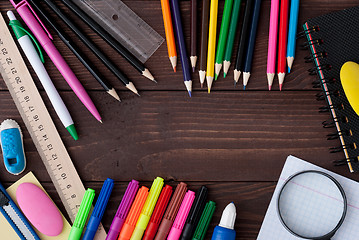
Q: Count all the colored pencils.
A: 12